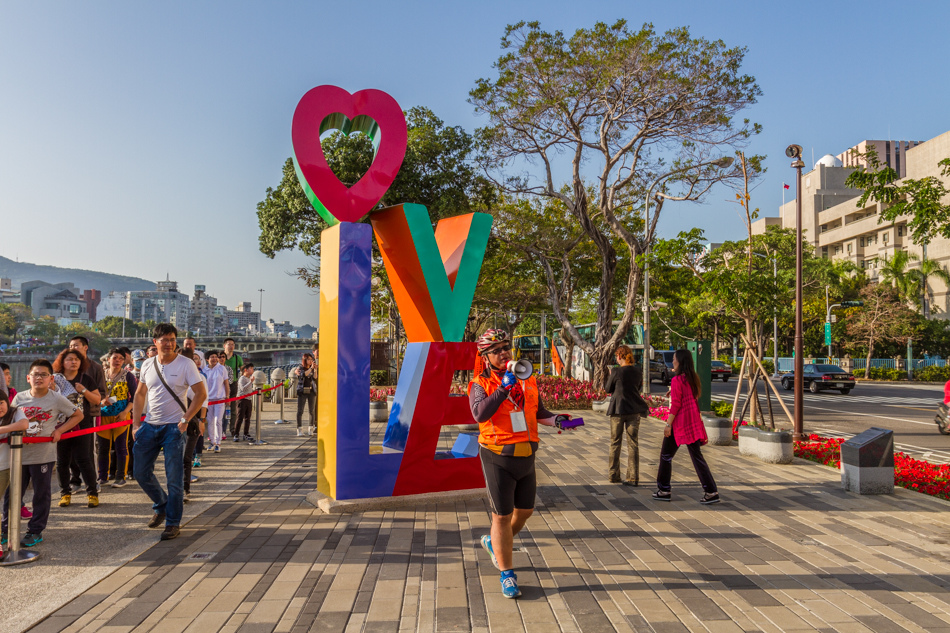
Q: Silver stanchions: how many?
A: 3